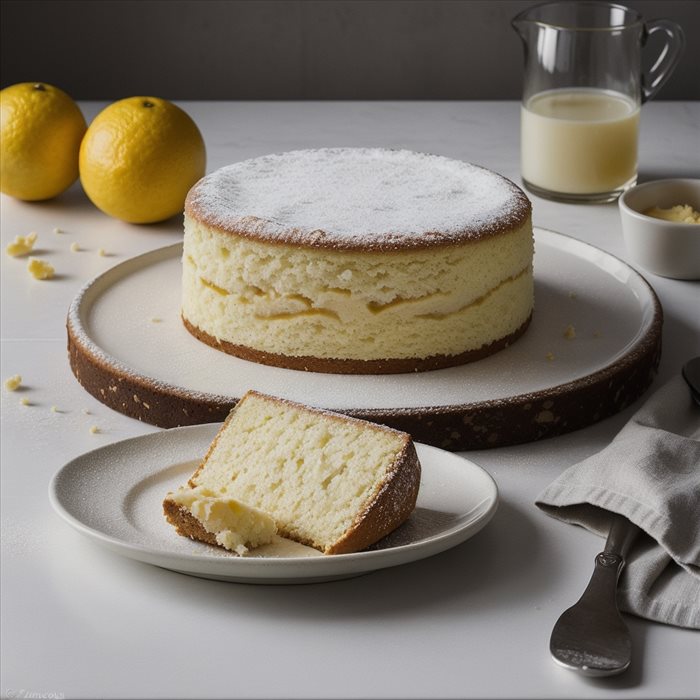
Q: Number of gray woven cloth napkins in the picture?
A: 1